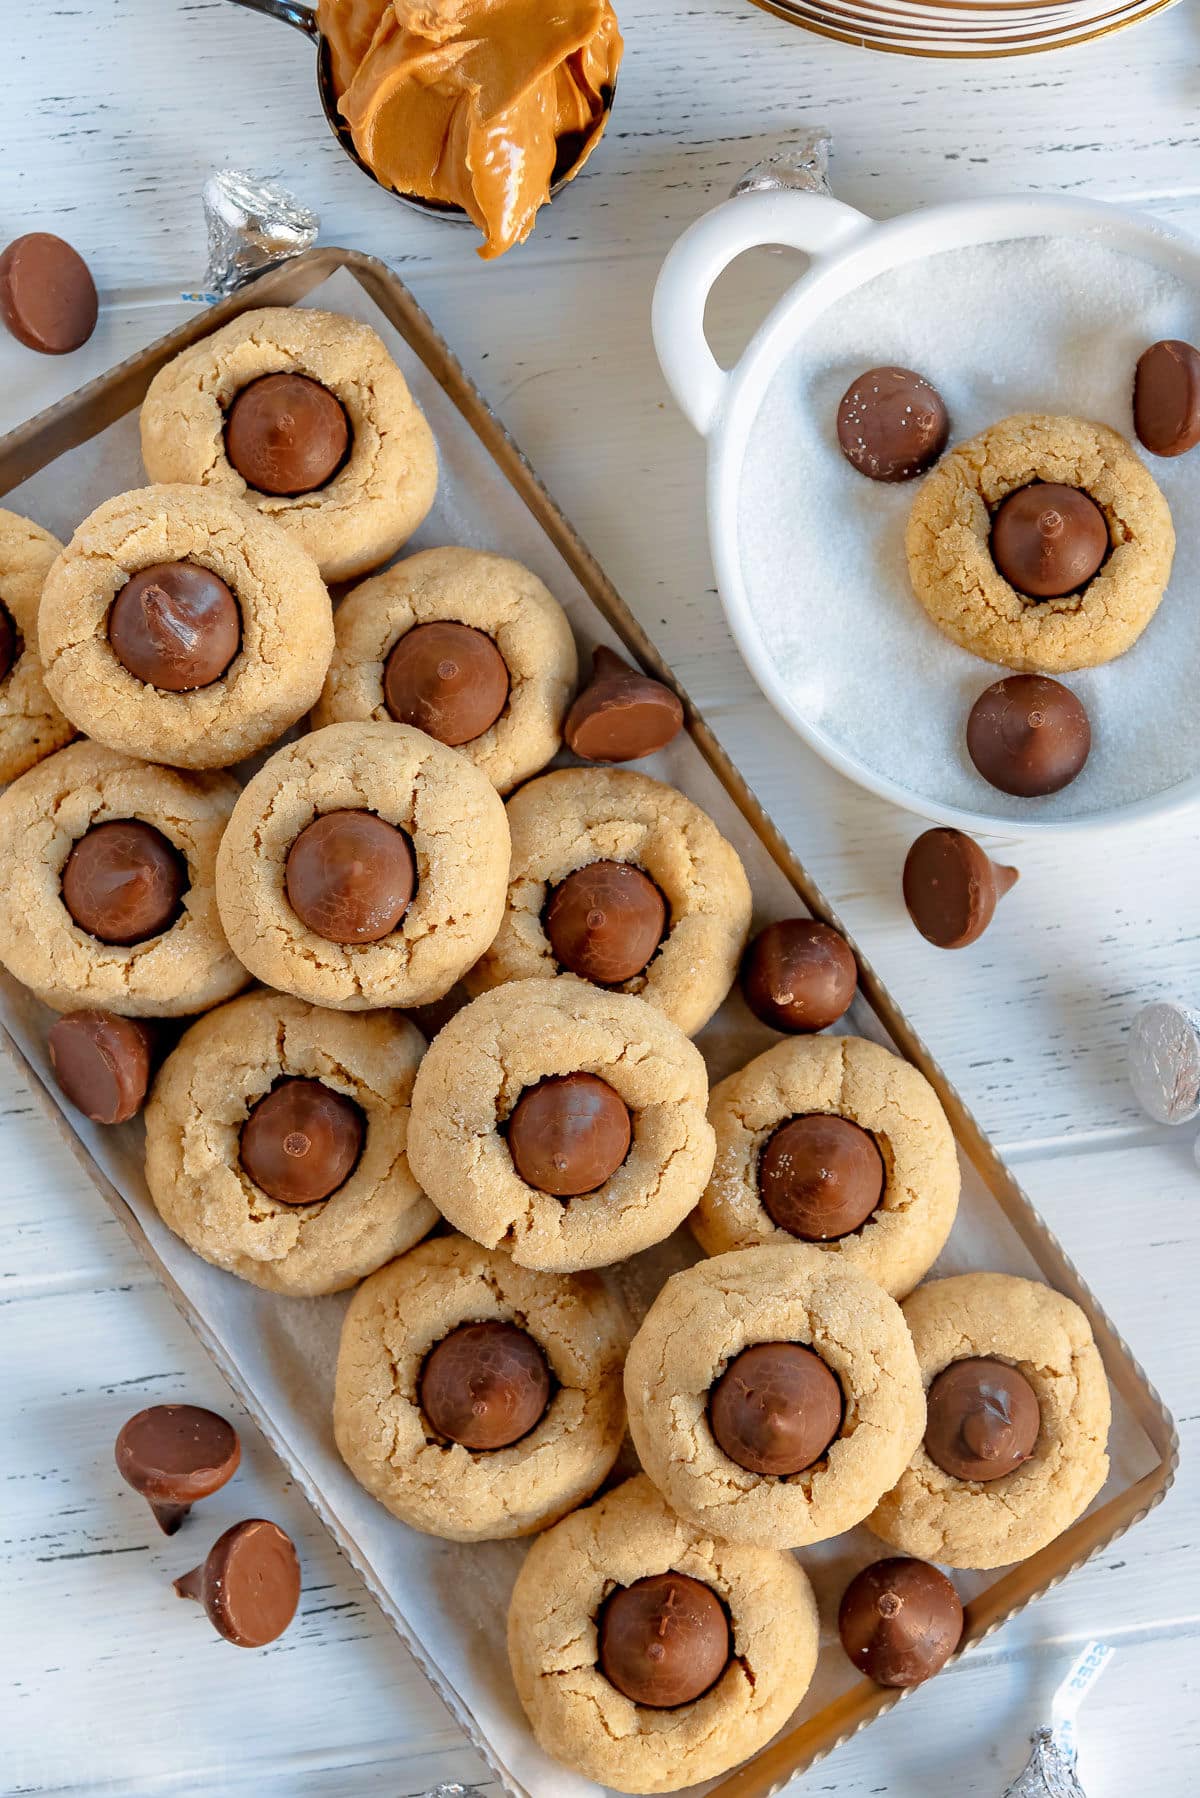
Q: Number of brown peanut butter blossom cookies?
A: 15